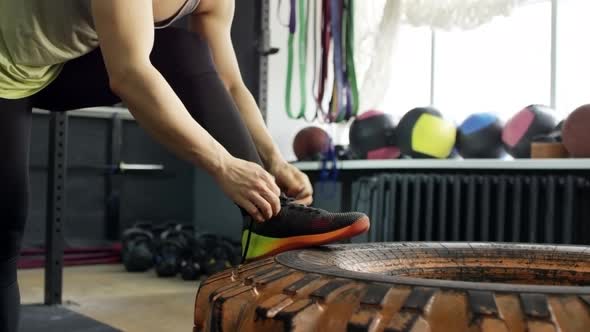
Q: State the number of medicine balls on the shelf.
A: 6